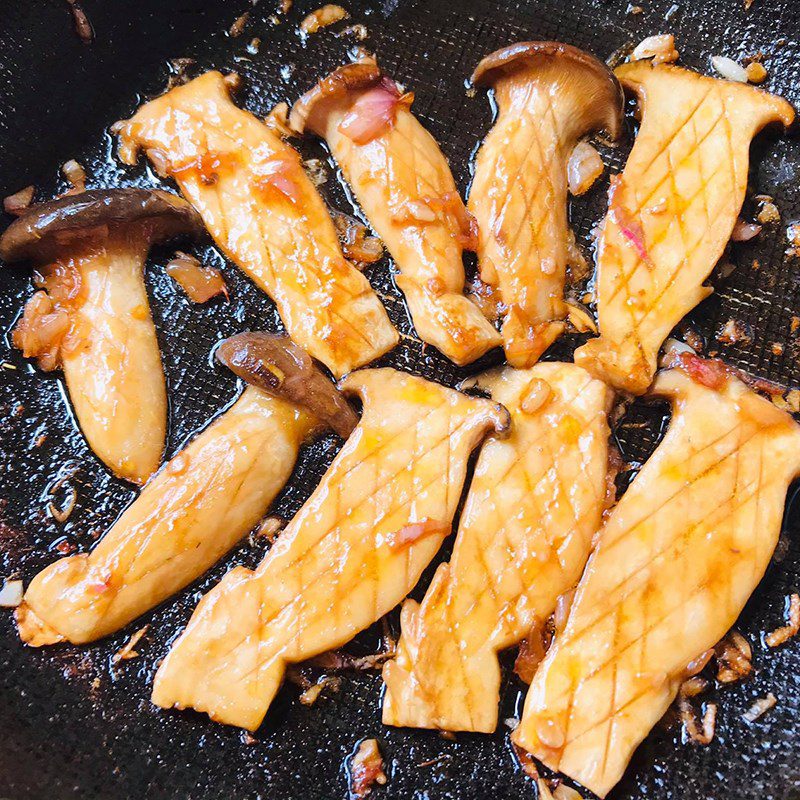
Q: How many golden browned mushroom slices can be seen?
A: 9